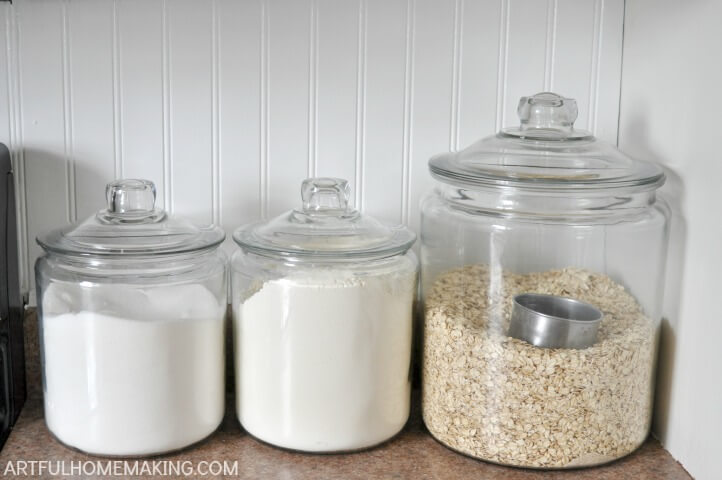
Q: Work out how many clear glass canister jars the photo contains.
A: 3